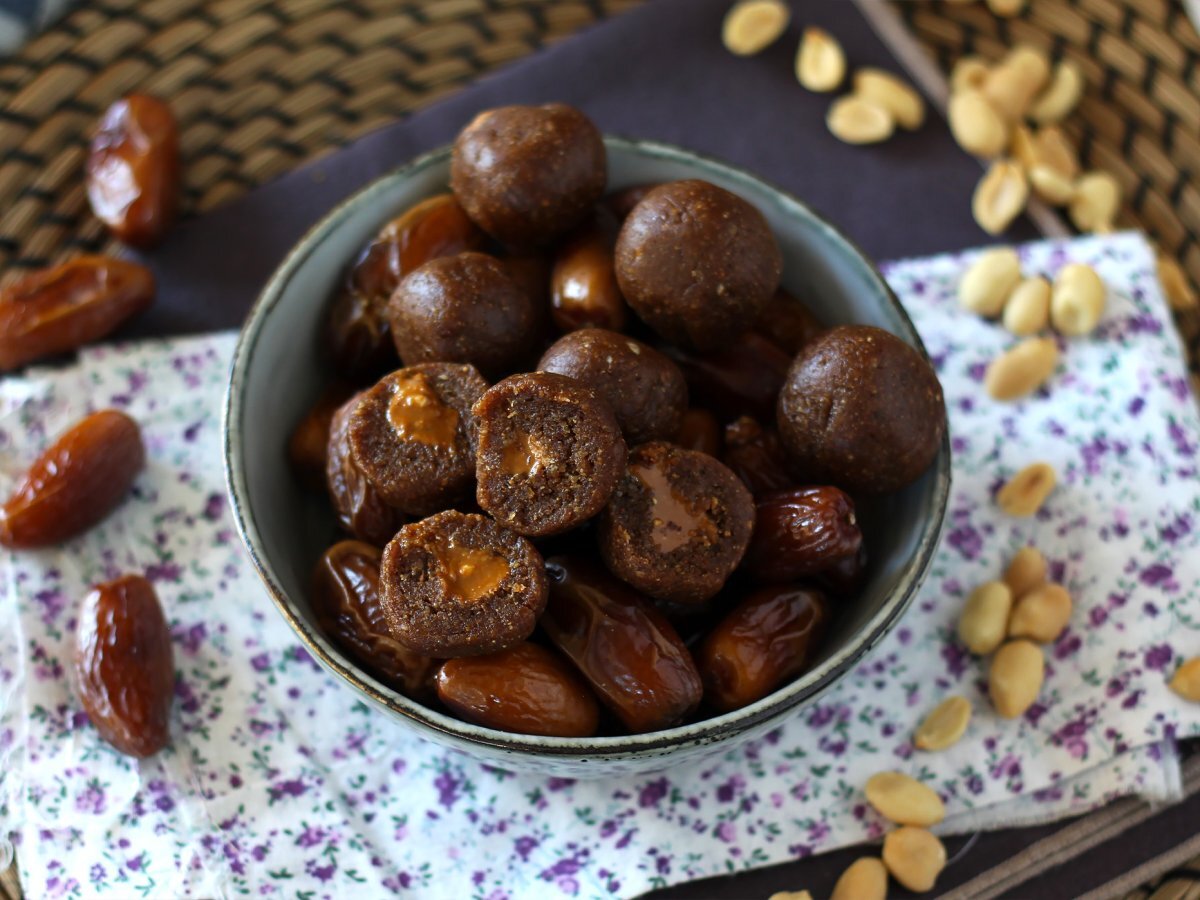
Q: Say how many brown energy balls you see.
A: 9